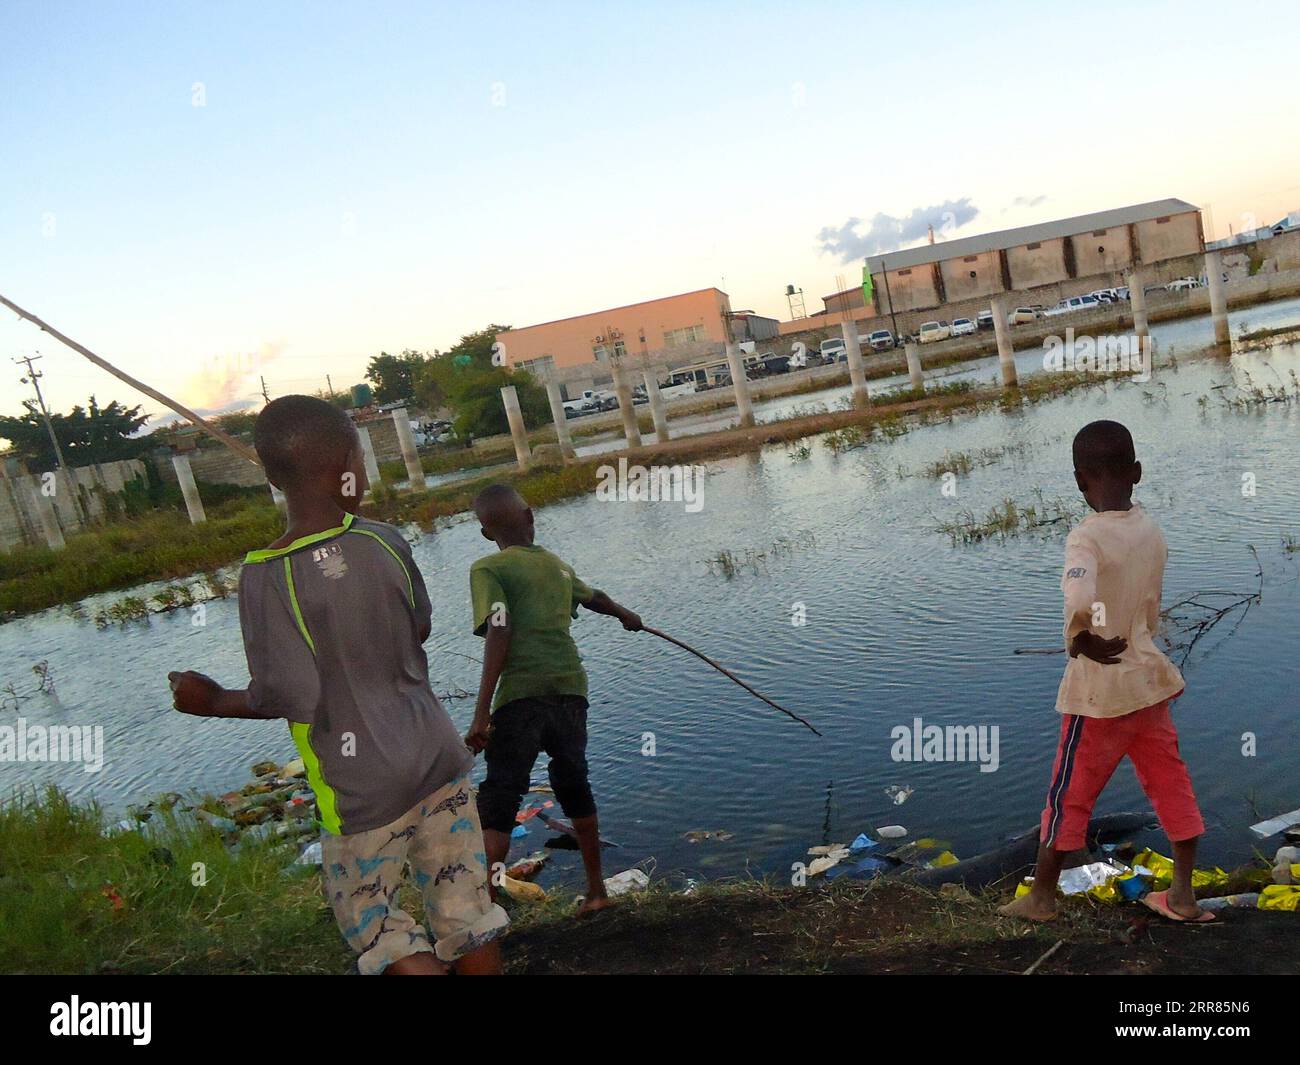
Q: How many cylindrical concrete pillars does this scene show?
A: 15